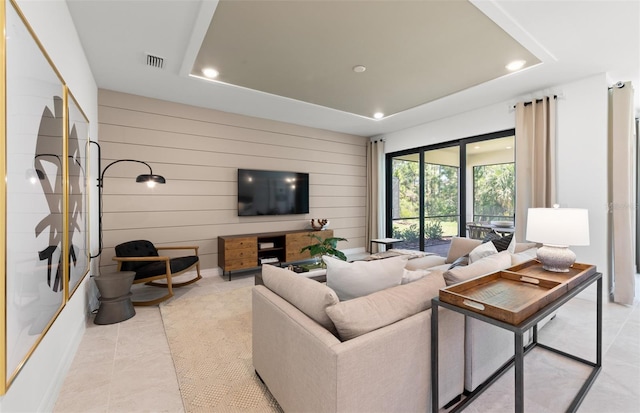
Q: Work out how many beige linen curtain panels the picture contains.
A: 3